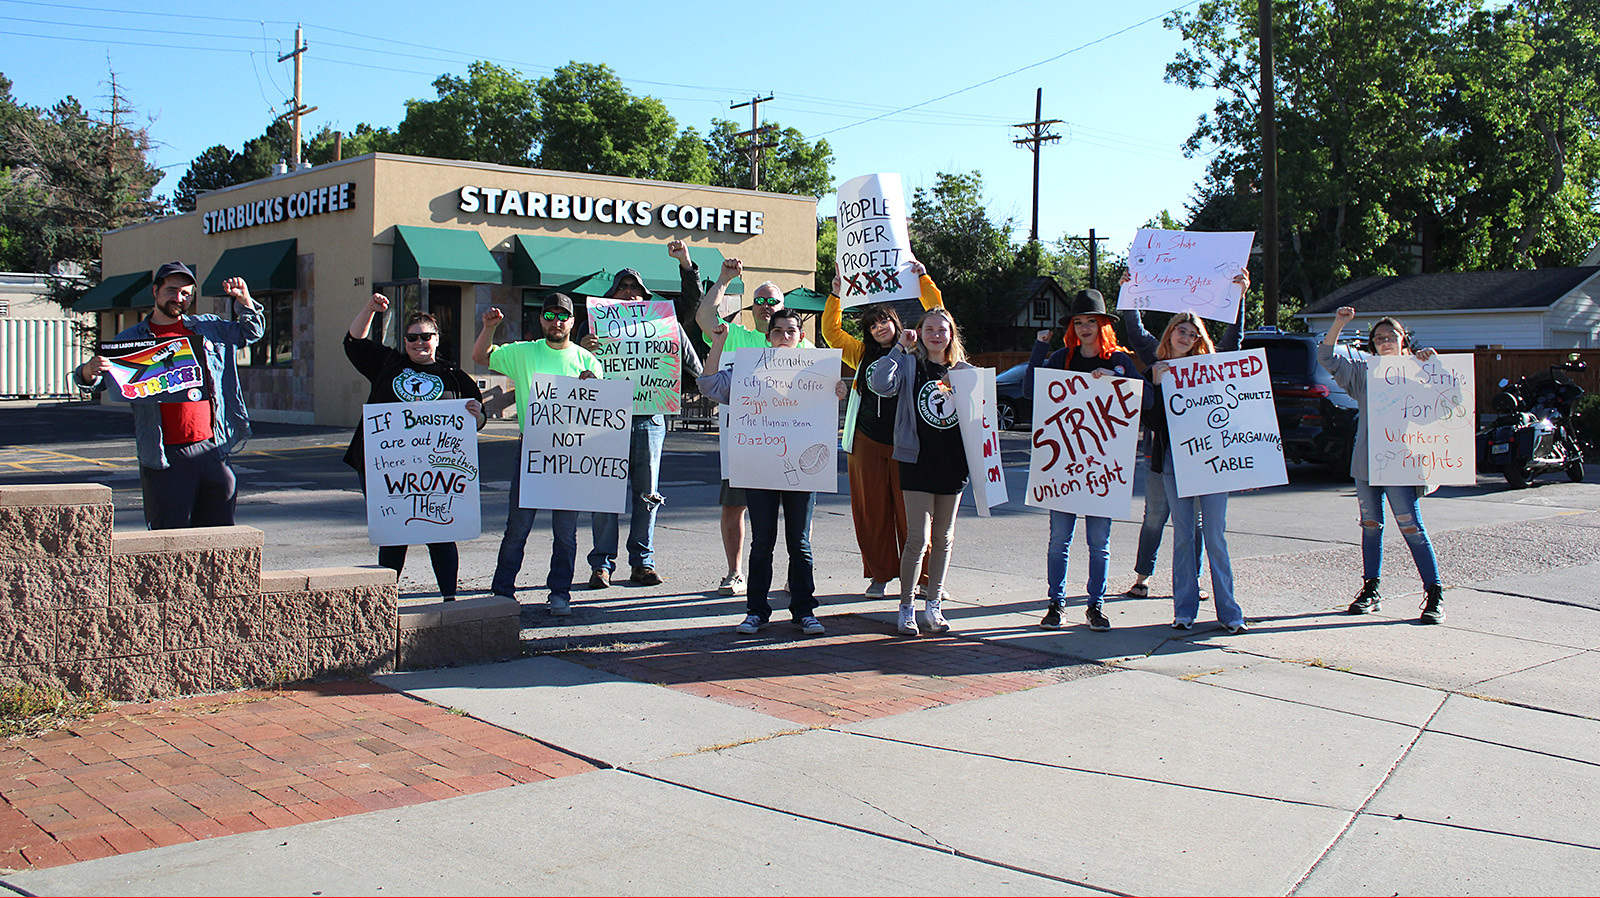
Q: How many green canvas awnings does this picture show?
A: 5